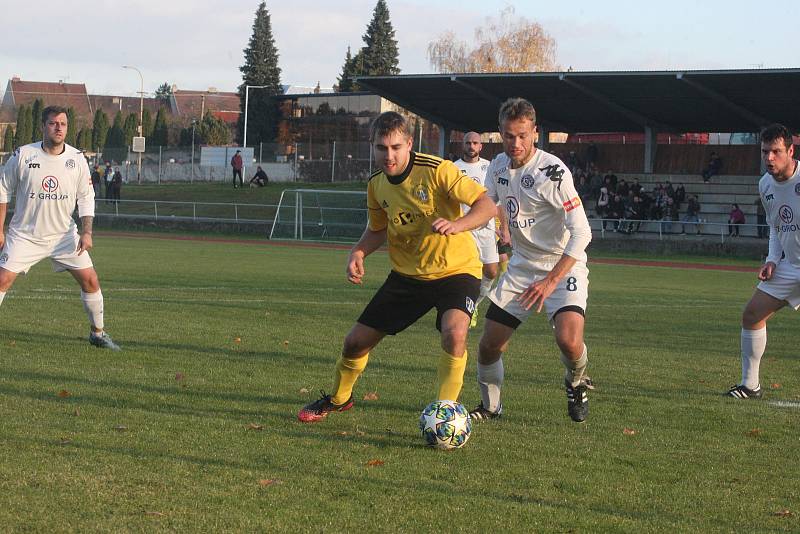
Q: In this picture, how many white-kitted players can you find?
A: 4